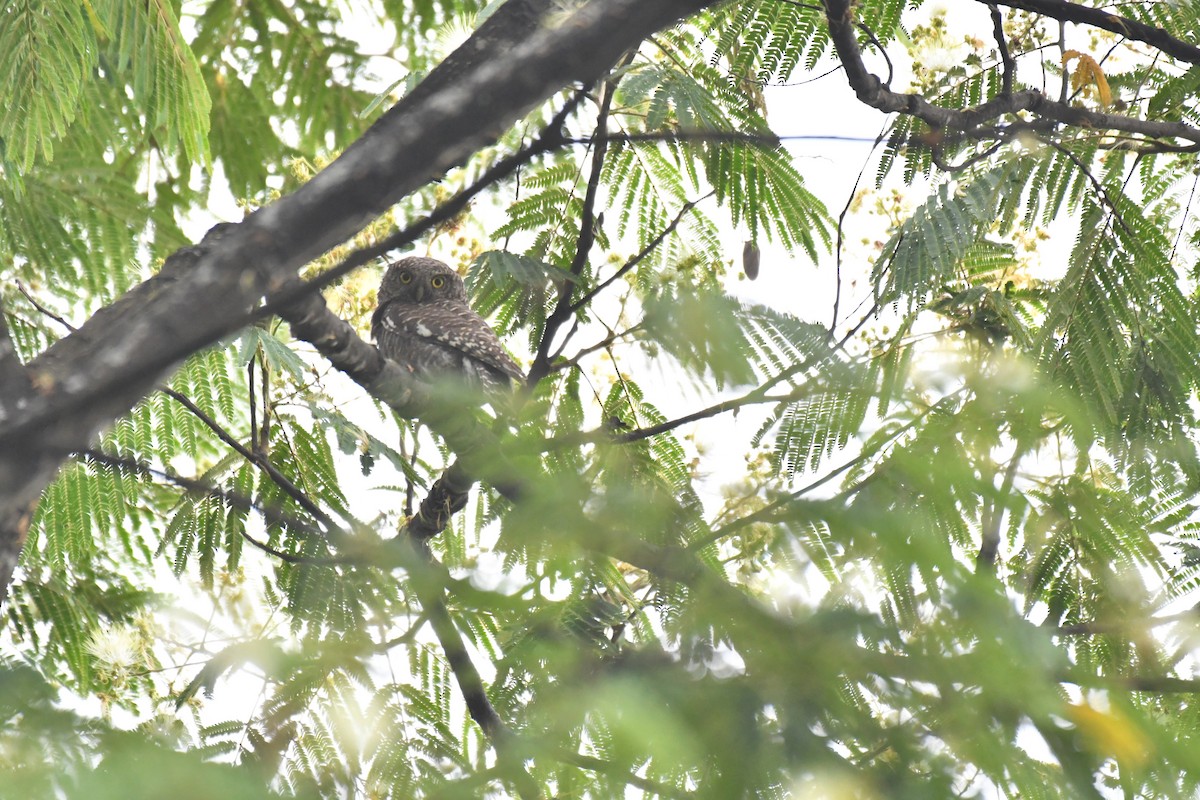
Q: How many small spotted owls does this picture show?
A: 1